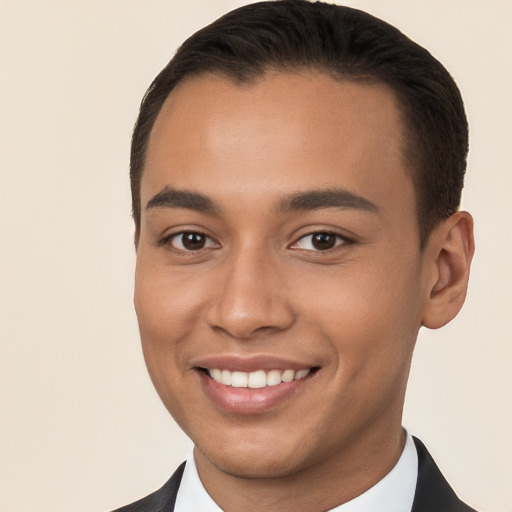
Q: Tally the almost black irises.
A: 2